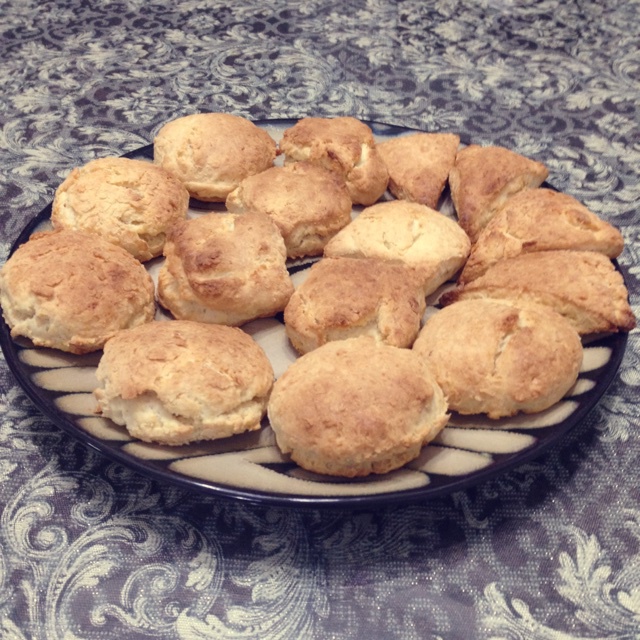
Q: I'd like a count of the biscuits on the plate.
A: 15